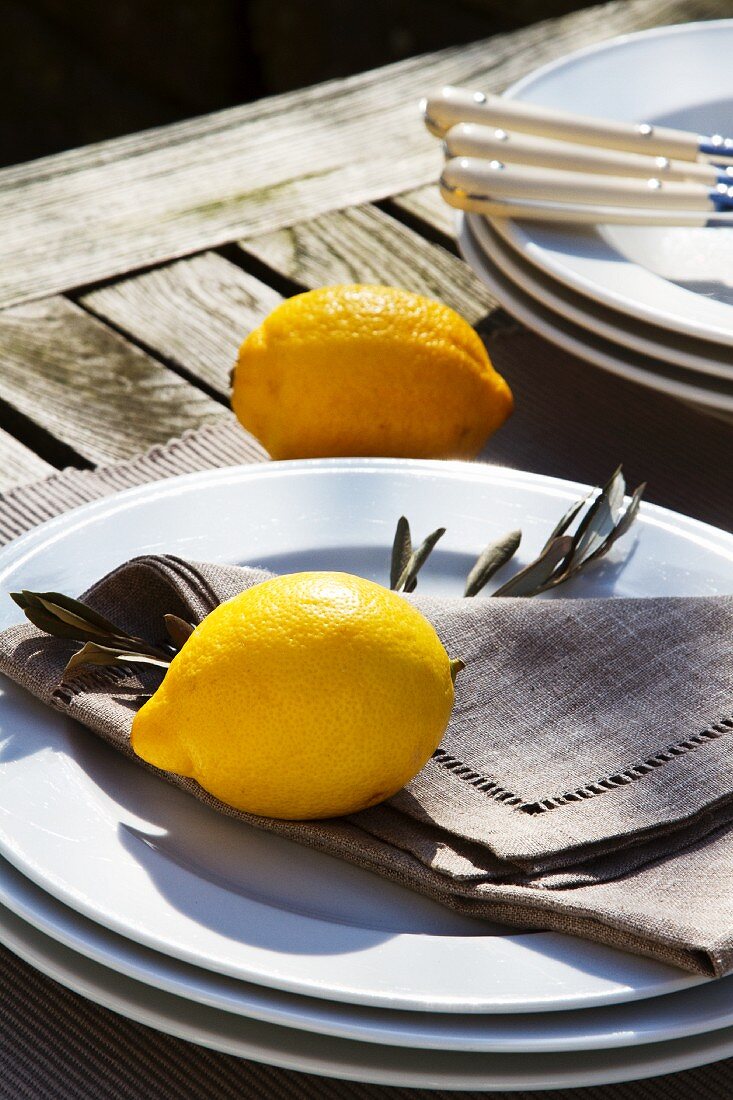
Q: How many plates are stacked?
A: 6